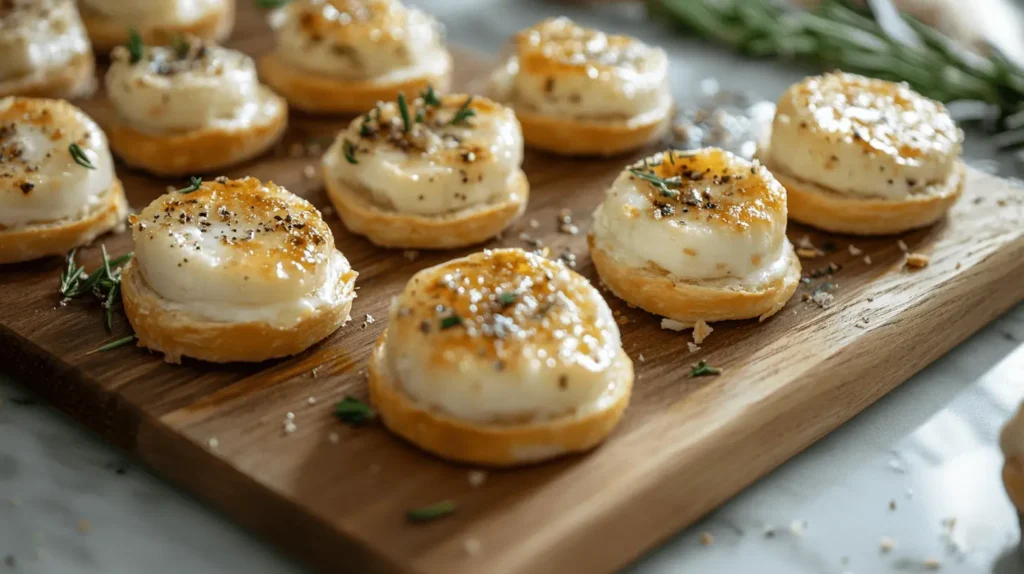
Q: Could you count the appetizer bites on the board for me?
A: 11